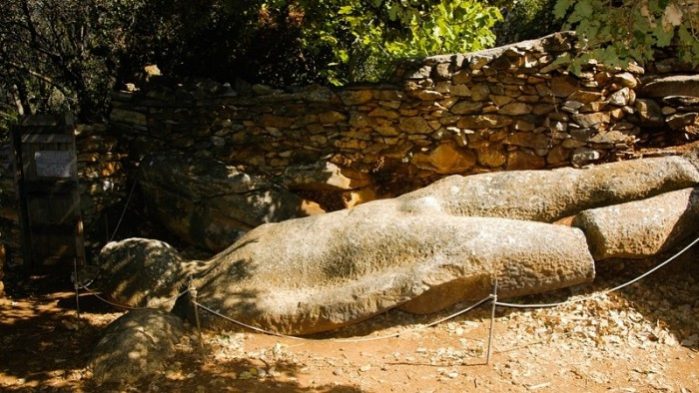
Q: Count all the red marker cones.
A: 0